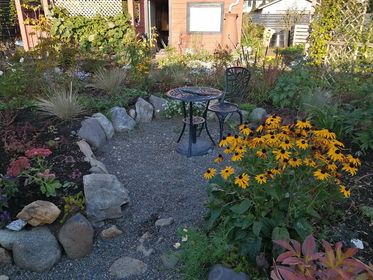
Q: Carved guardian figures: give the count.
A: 0